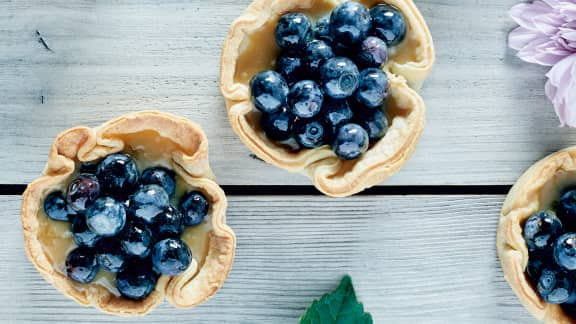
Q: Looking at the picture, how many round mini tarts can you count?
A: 3